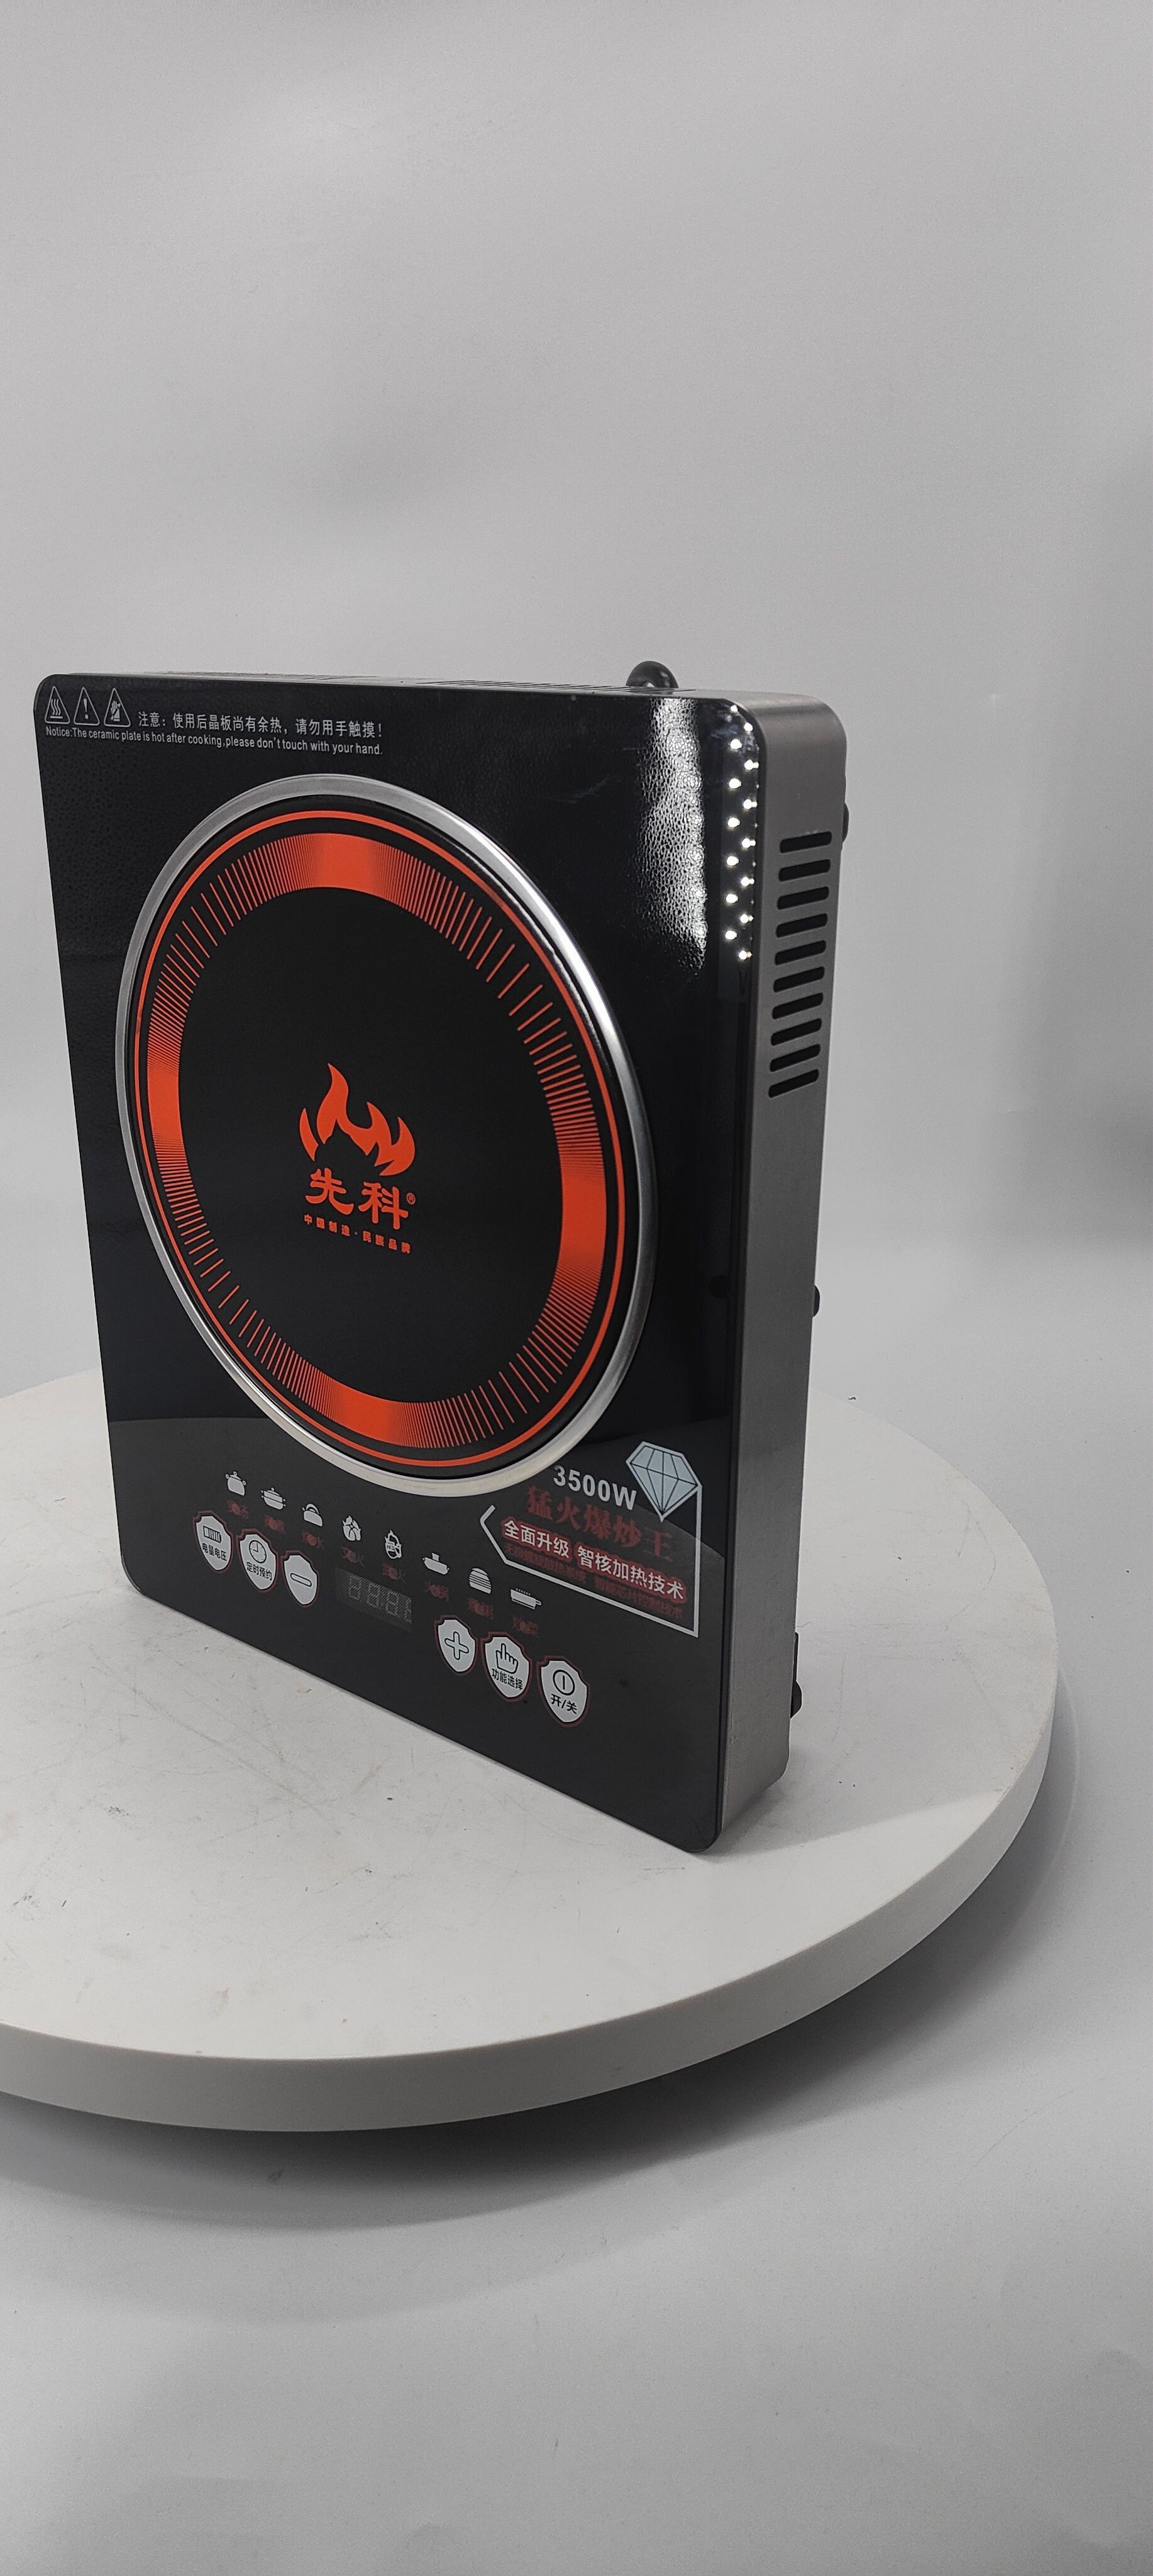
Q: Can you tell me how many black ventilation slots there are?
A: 10